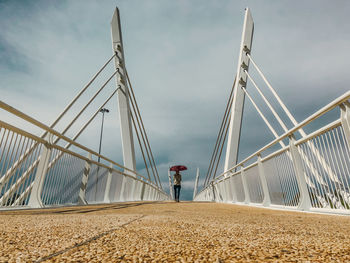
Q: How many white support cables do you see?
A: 12